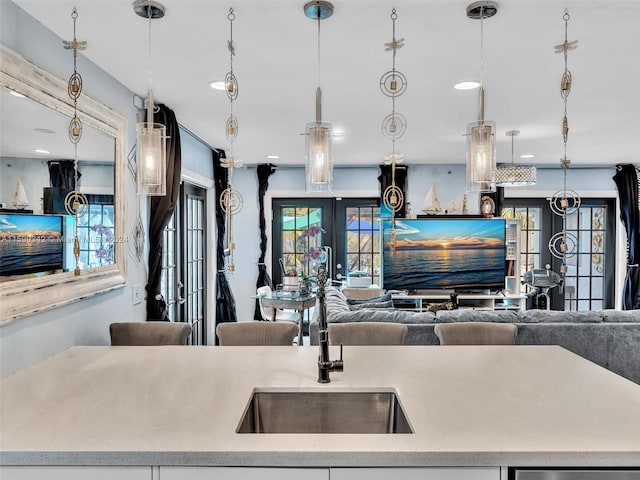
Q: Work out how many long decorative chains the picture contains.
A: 4